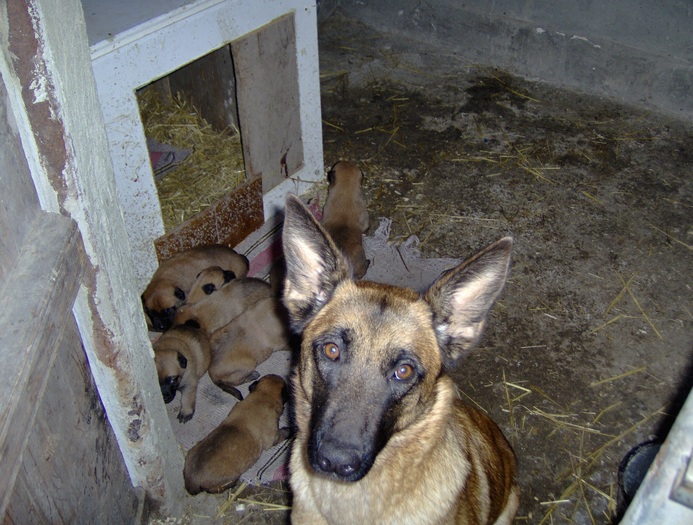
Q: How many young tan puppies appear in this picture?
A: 7